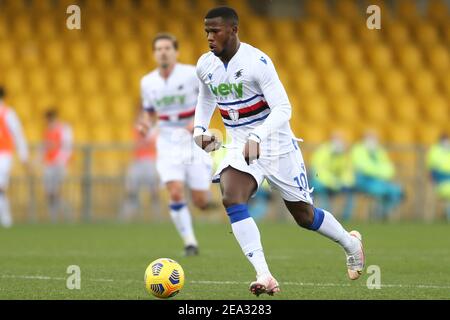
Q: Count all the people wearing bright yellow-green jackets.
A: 3